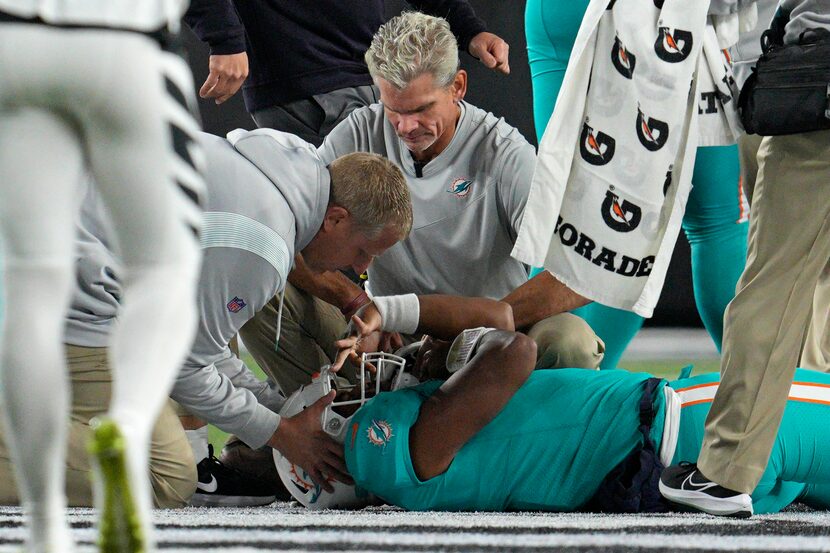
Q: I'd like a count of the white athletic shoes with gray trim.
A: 0